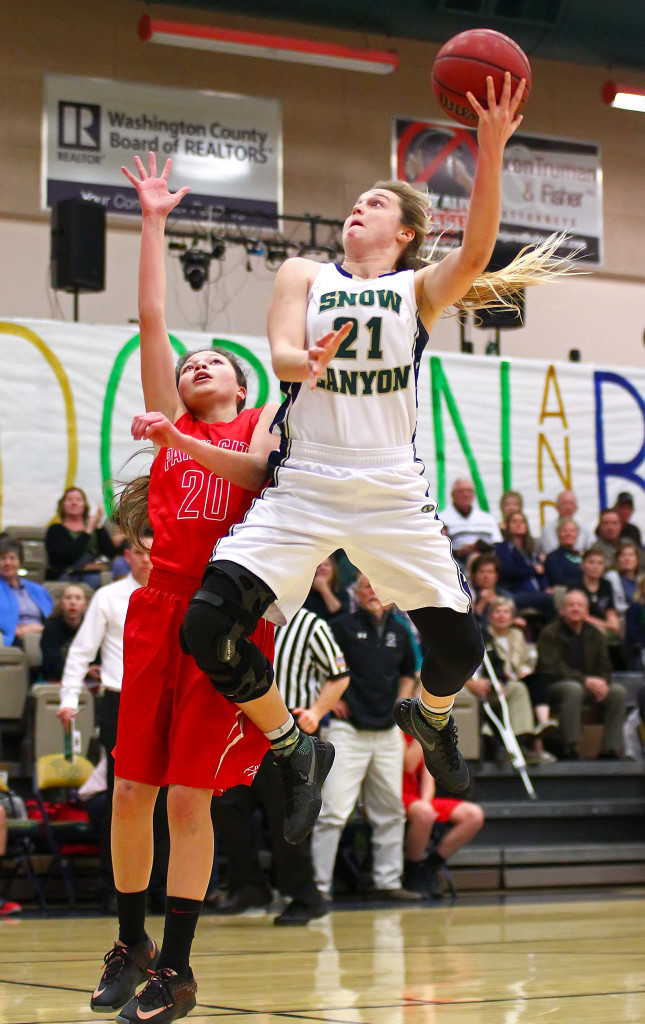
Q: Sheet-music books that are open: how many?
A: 0